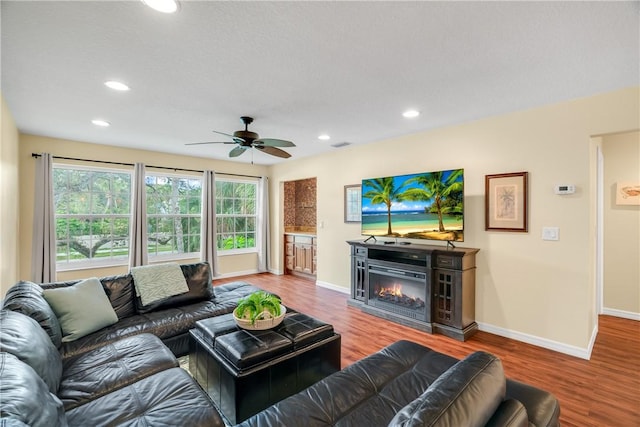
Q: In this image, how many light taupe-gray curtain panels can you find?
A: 4